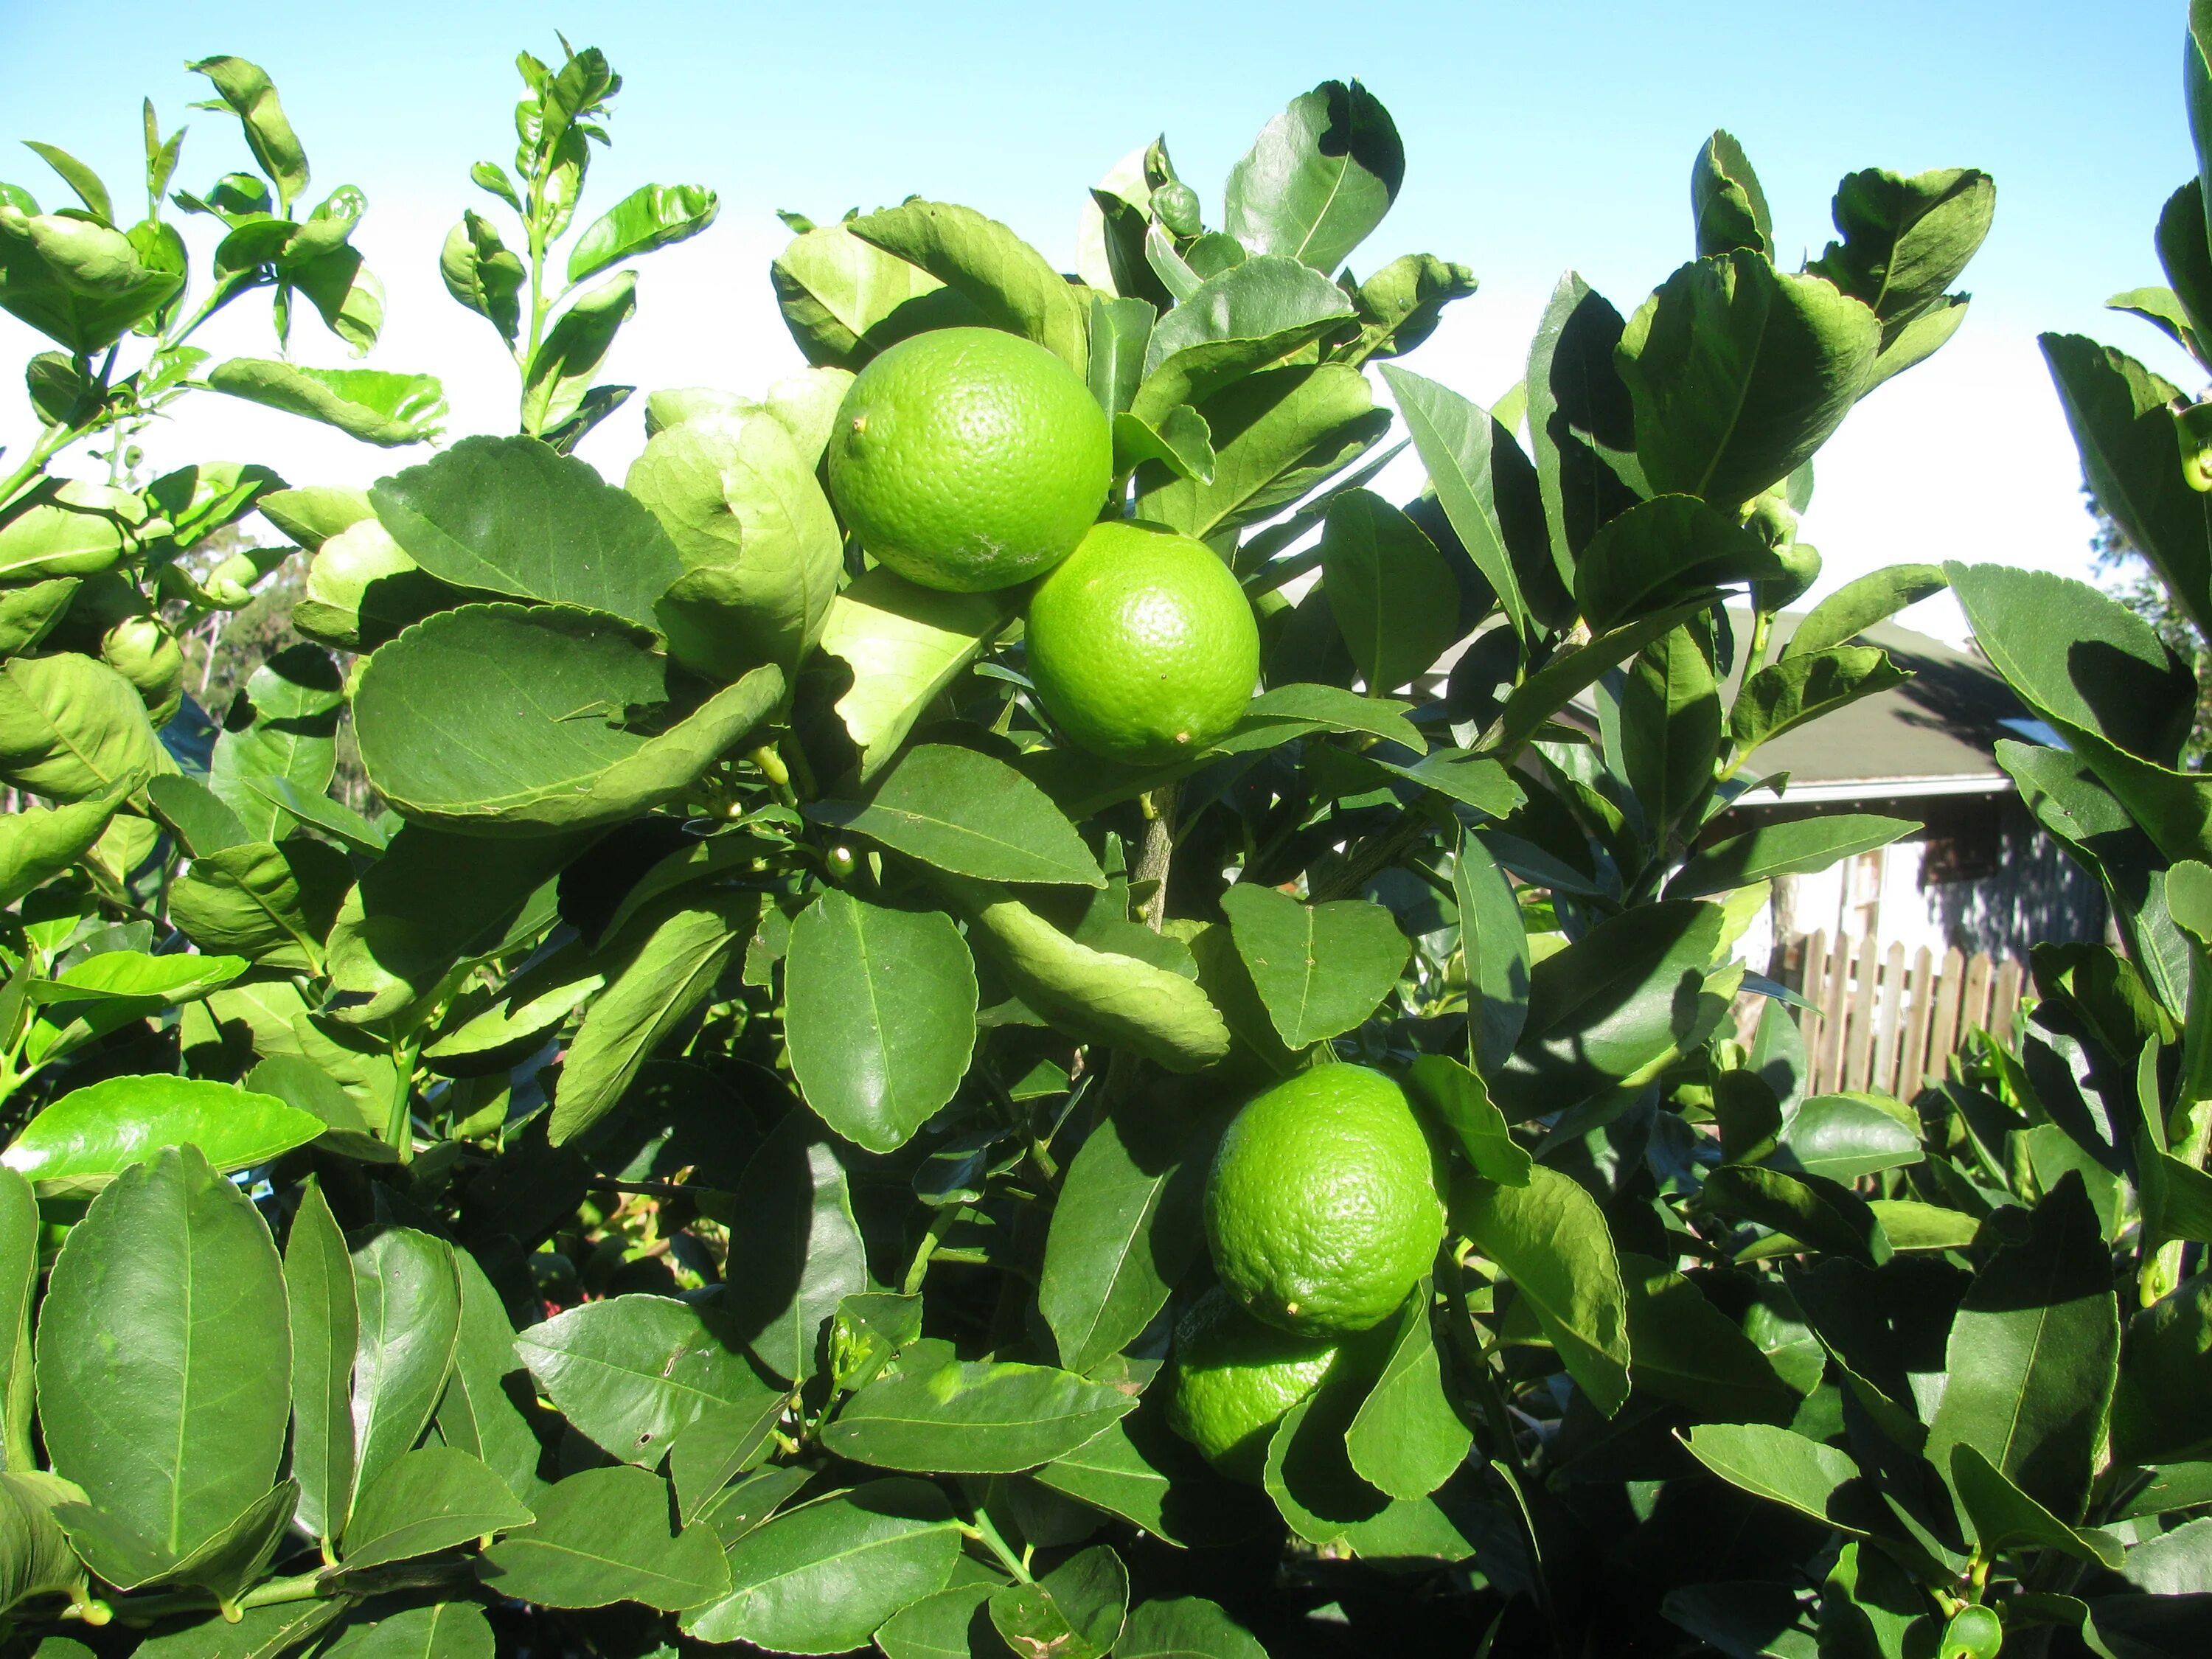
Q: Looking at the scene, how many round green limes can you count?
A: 4